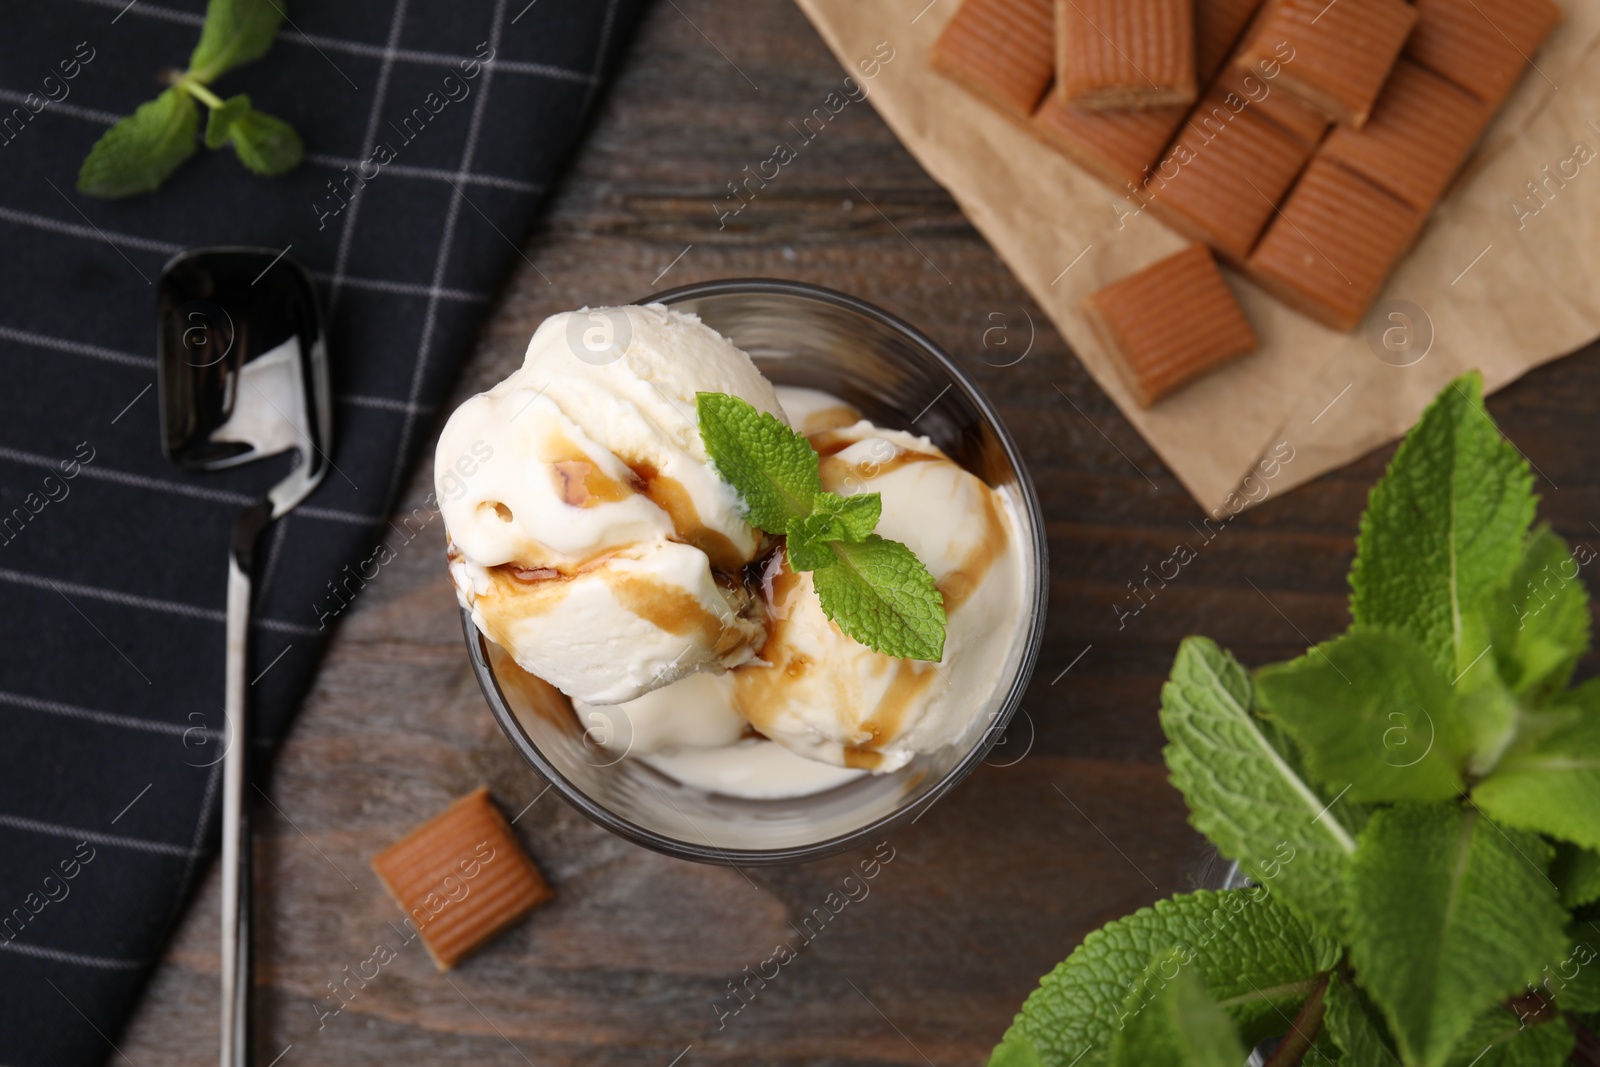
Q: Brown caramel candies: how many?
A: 12